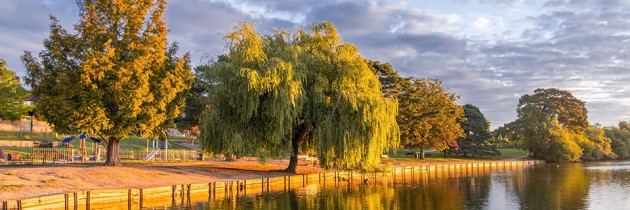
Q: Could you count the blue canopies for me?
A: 3